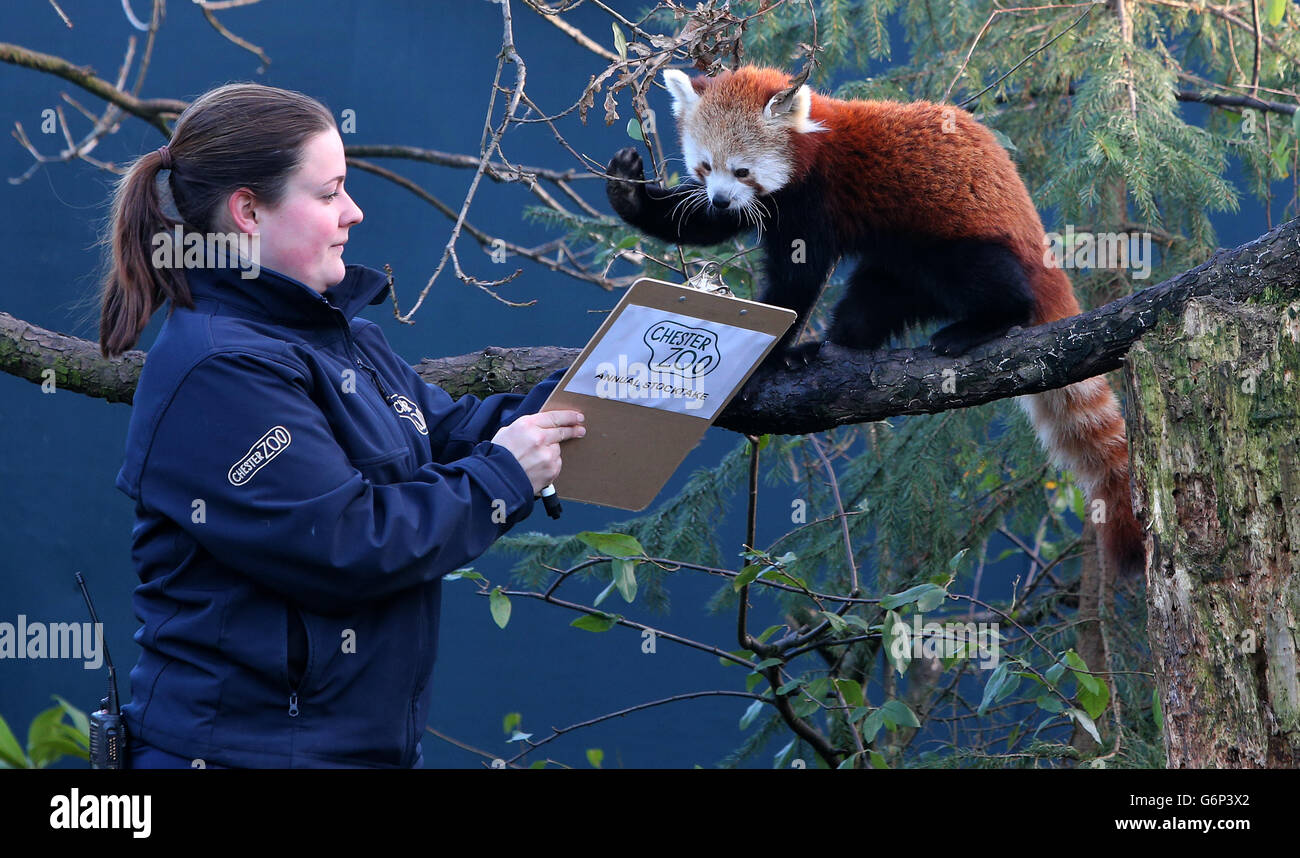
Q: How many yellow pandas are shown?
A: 0